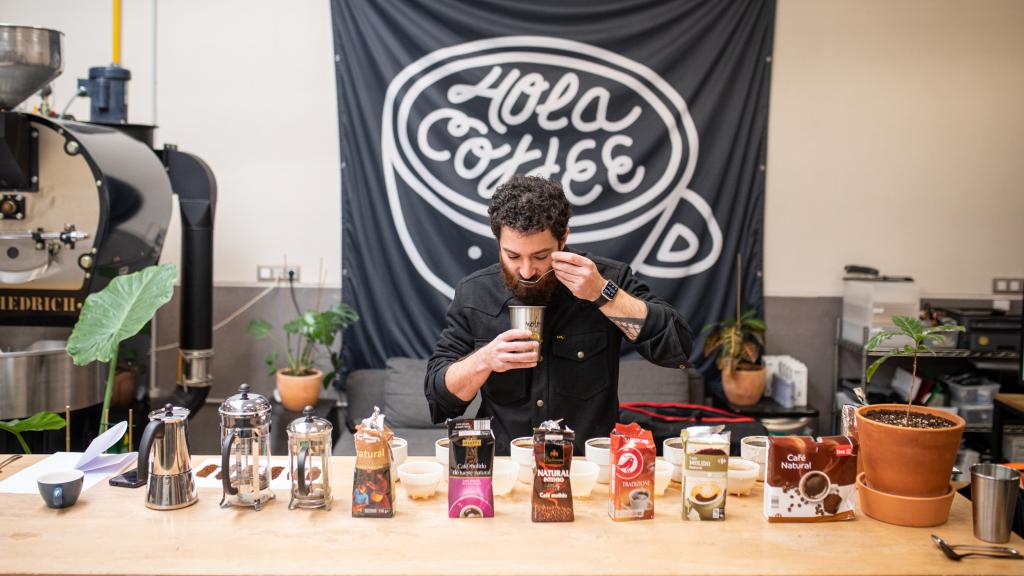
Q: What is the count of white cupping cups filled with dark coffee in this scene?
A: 6